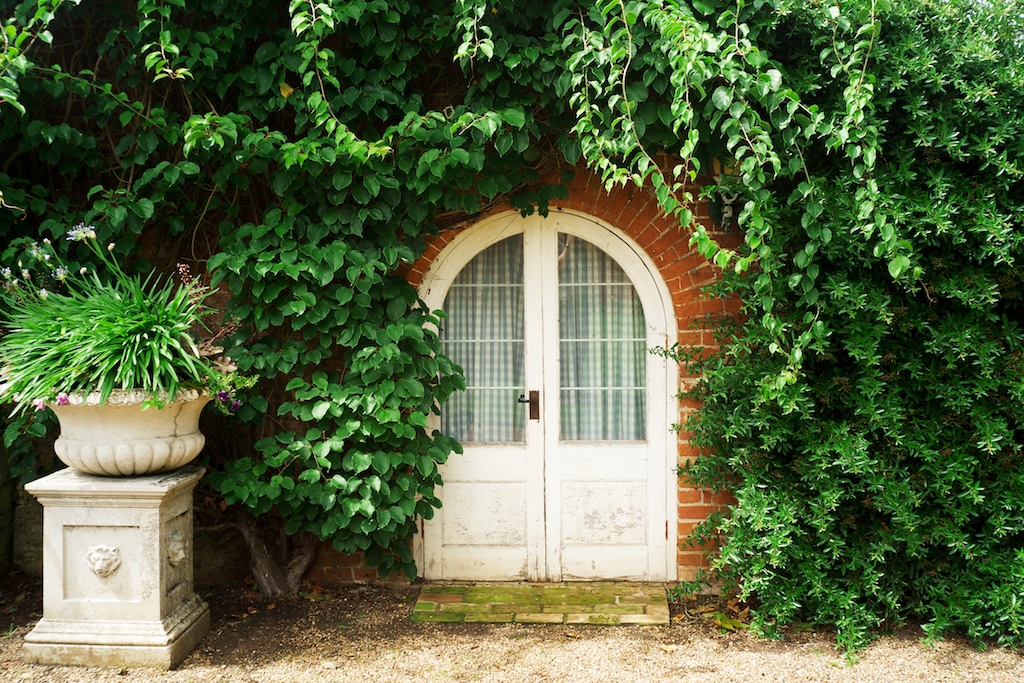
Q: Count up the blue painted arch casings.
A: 0